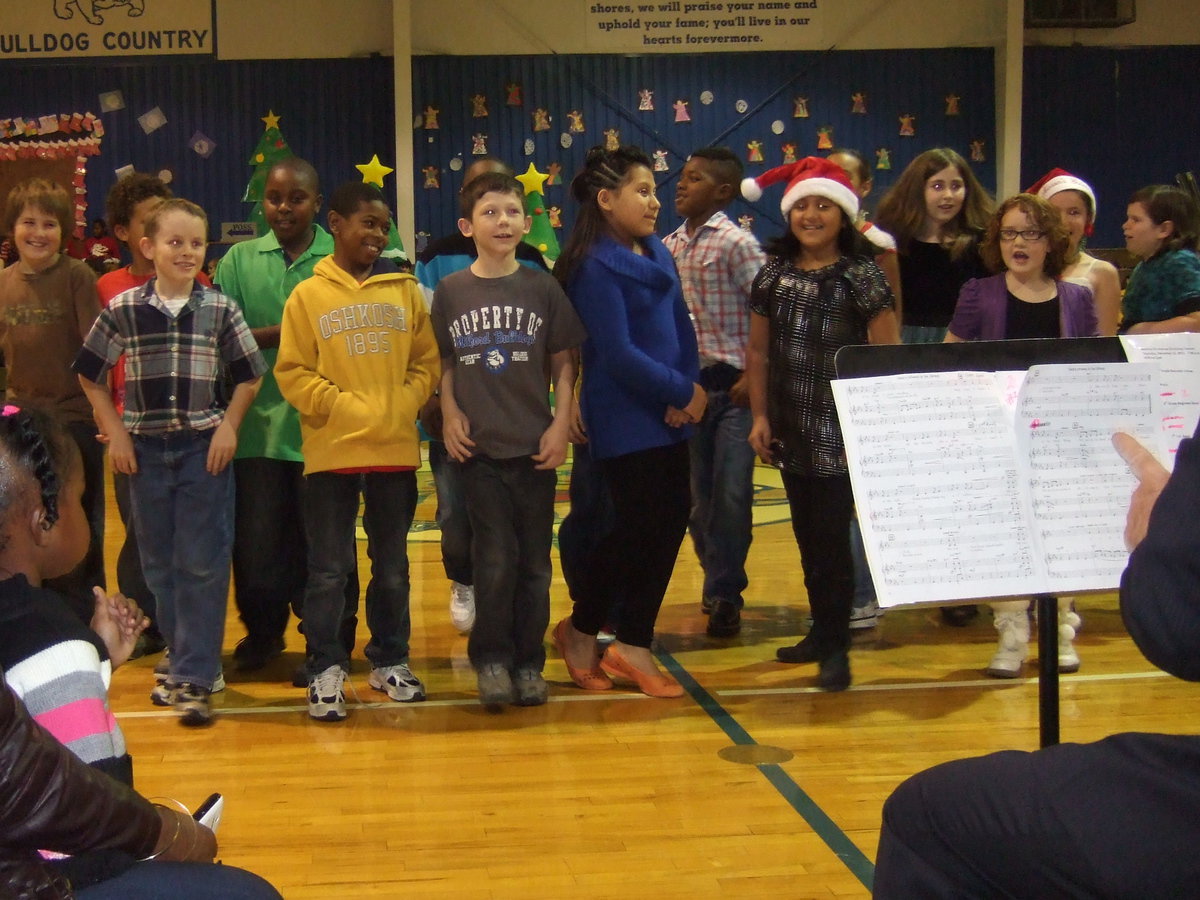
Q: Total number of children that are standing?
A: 15